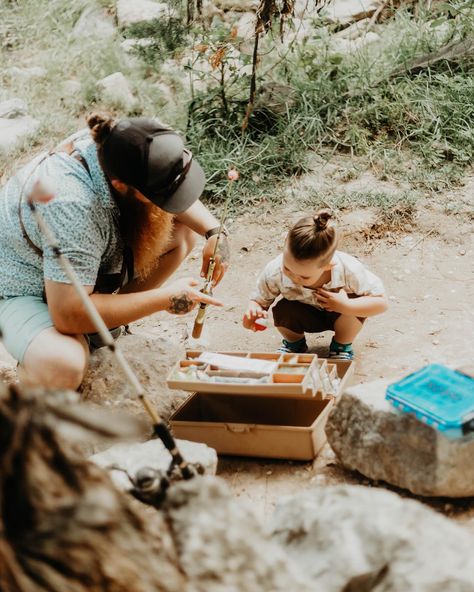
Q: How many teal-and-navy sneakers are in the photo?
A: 2